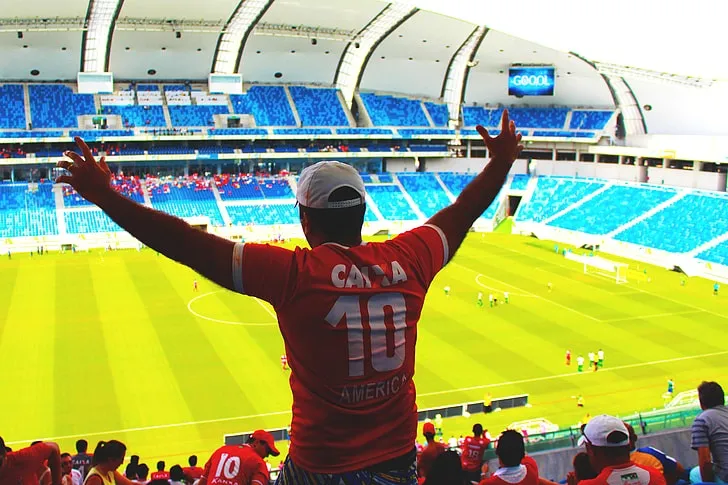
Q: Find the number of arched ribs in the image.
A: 5